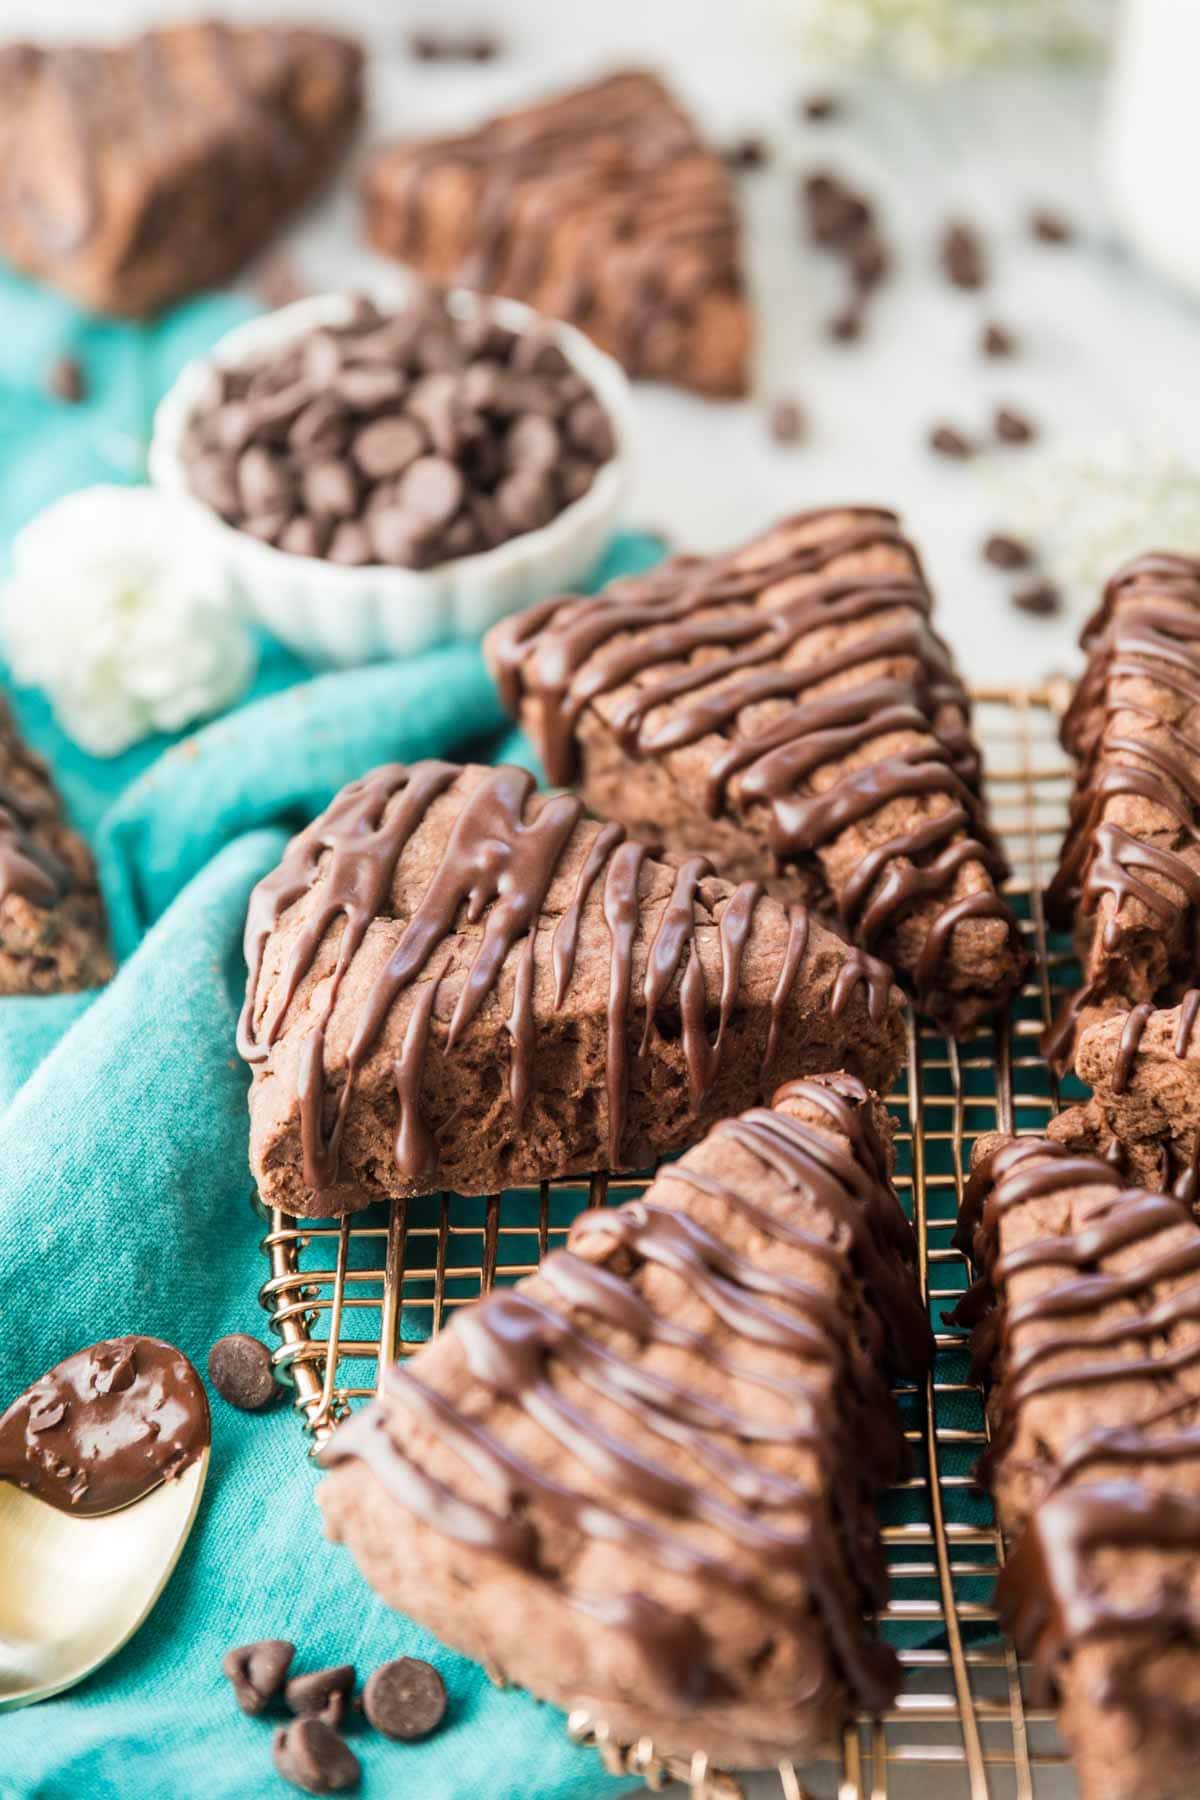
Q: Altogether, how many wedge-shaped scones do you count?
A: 9